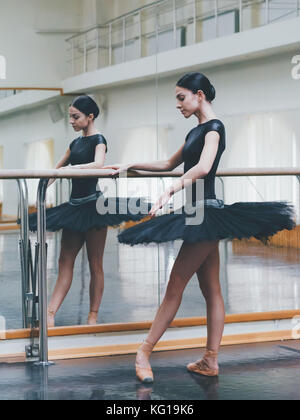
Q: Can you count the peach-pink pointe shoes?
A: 2